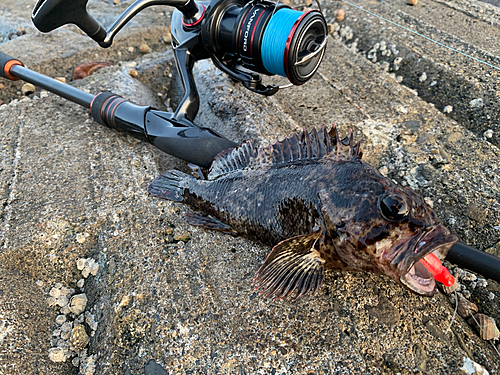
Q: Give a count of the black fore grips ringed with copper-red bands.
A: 1